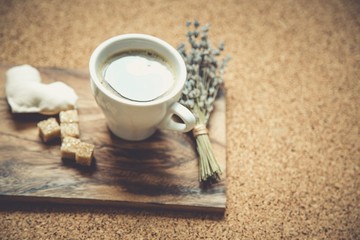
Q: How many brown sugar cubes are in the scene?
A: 5